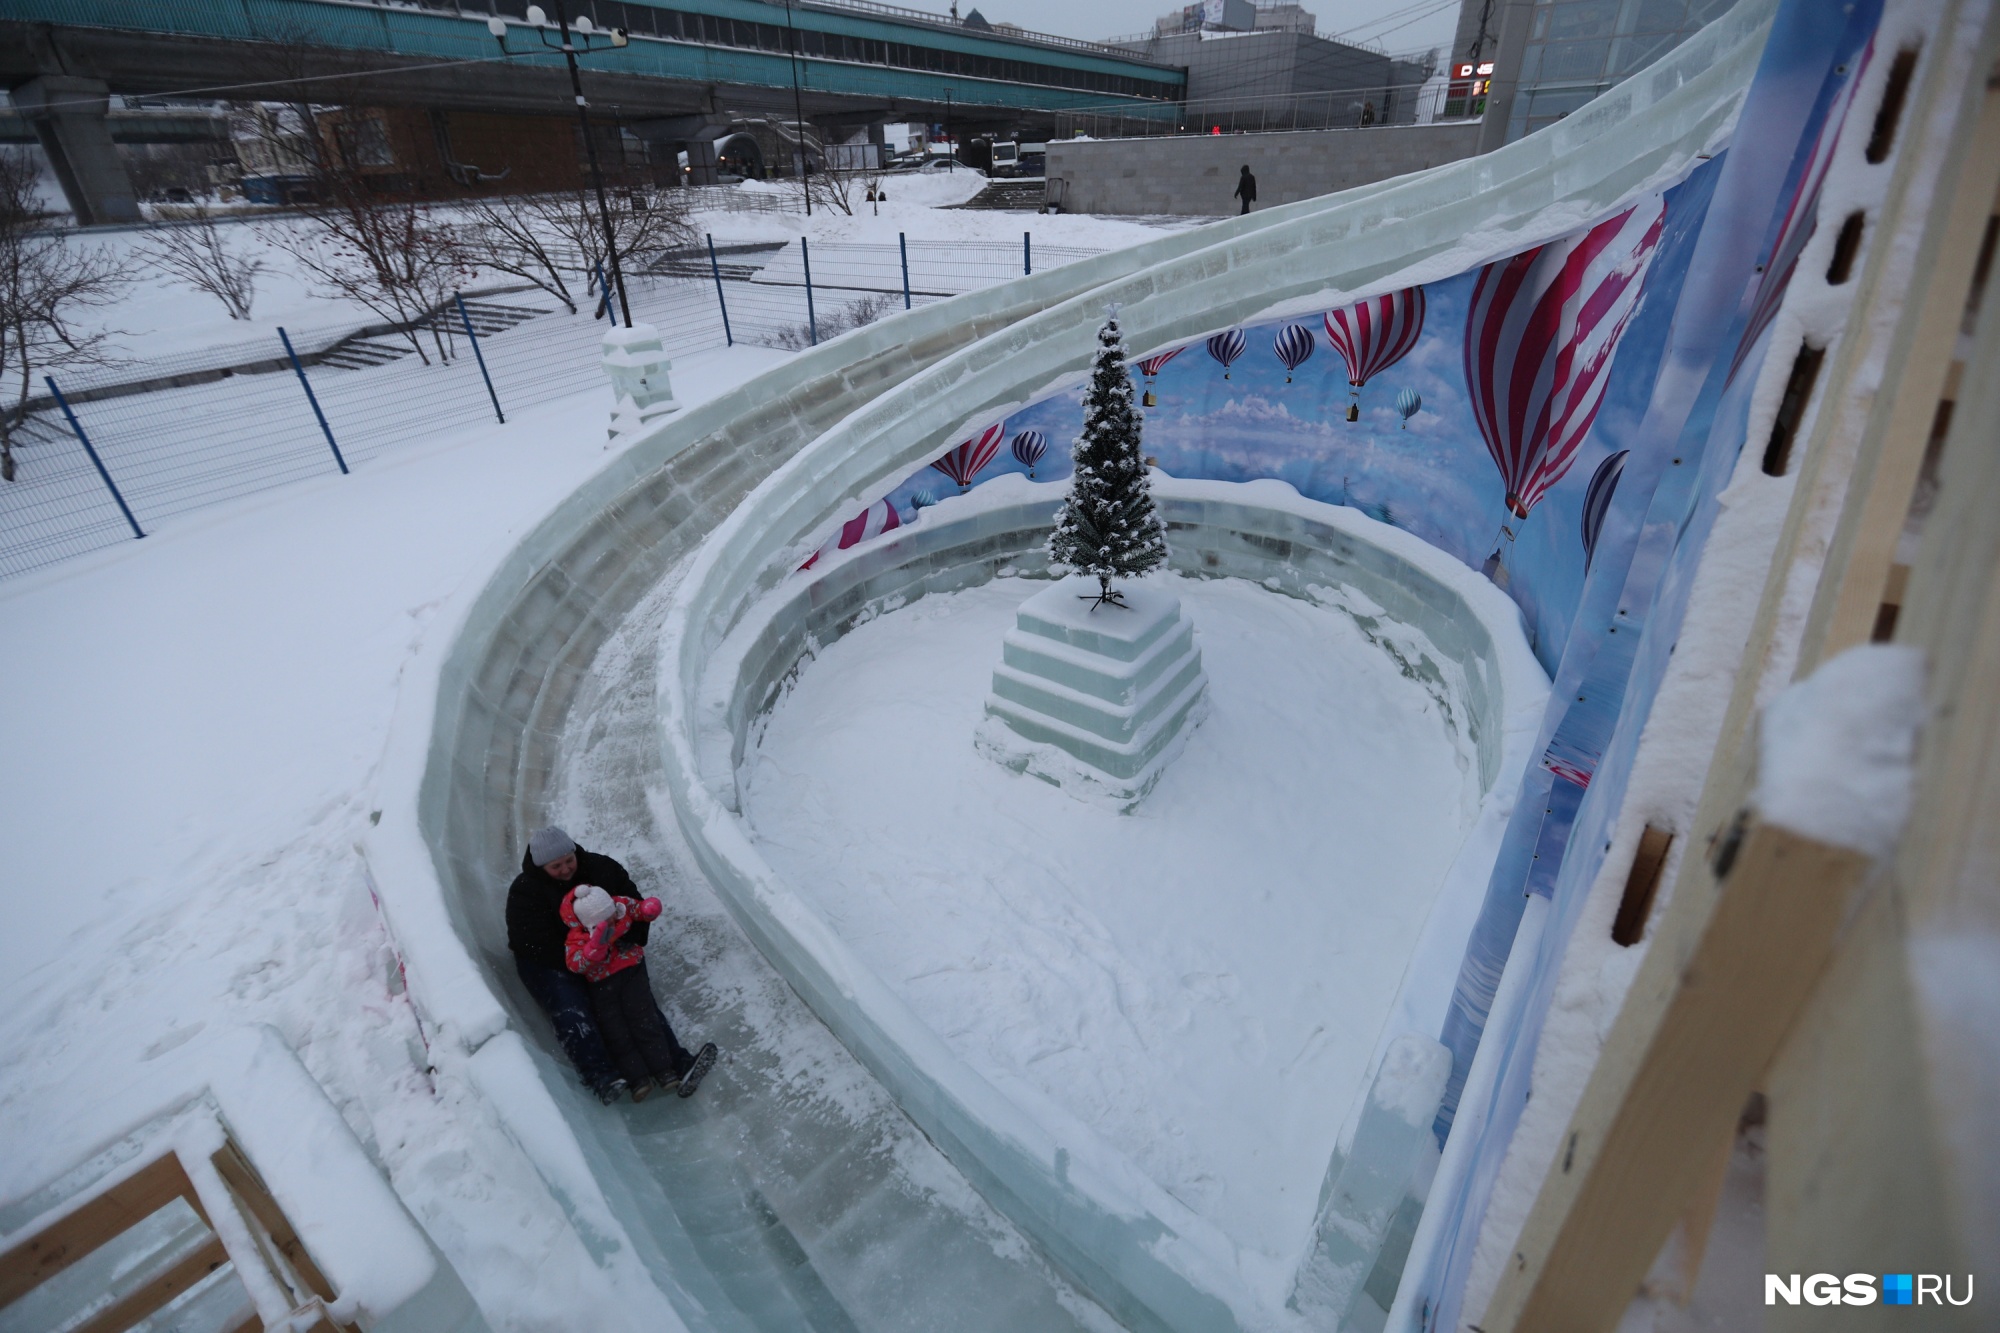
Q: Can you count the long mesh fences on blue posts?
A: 1